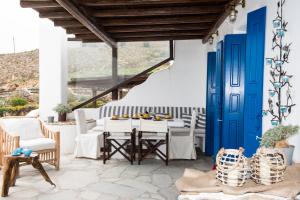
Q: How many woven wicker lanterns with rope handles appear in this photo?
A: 2